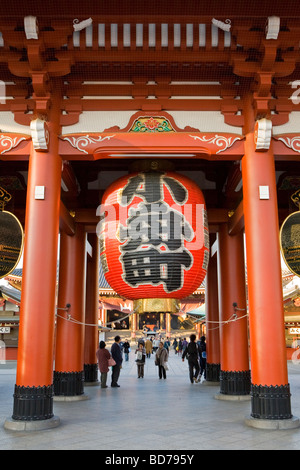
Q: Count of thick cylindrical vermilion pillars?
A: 6